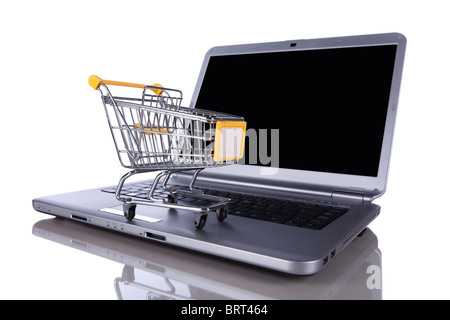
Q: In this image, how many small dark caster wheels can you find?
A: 4